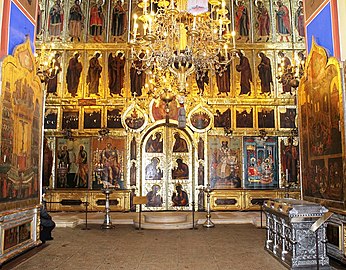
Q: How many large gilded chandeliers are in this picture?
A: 1